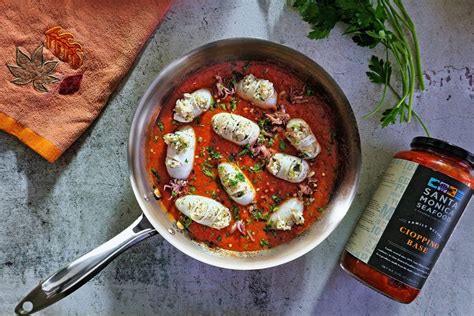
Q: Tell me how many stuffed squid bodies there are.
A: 9